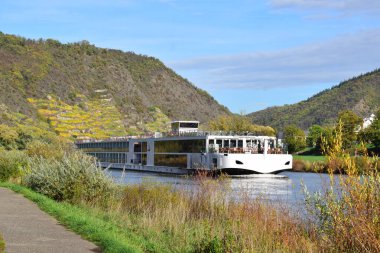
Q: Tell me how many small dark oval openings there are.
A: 2